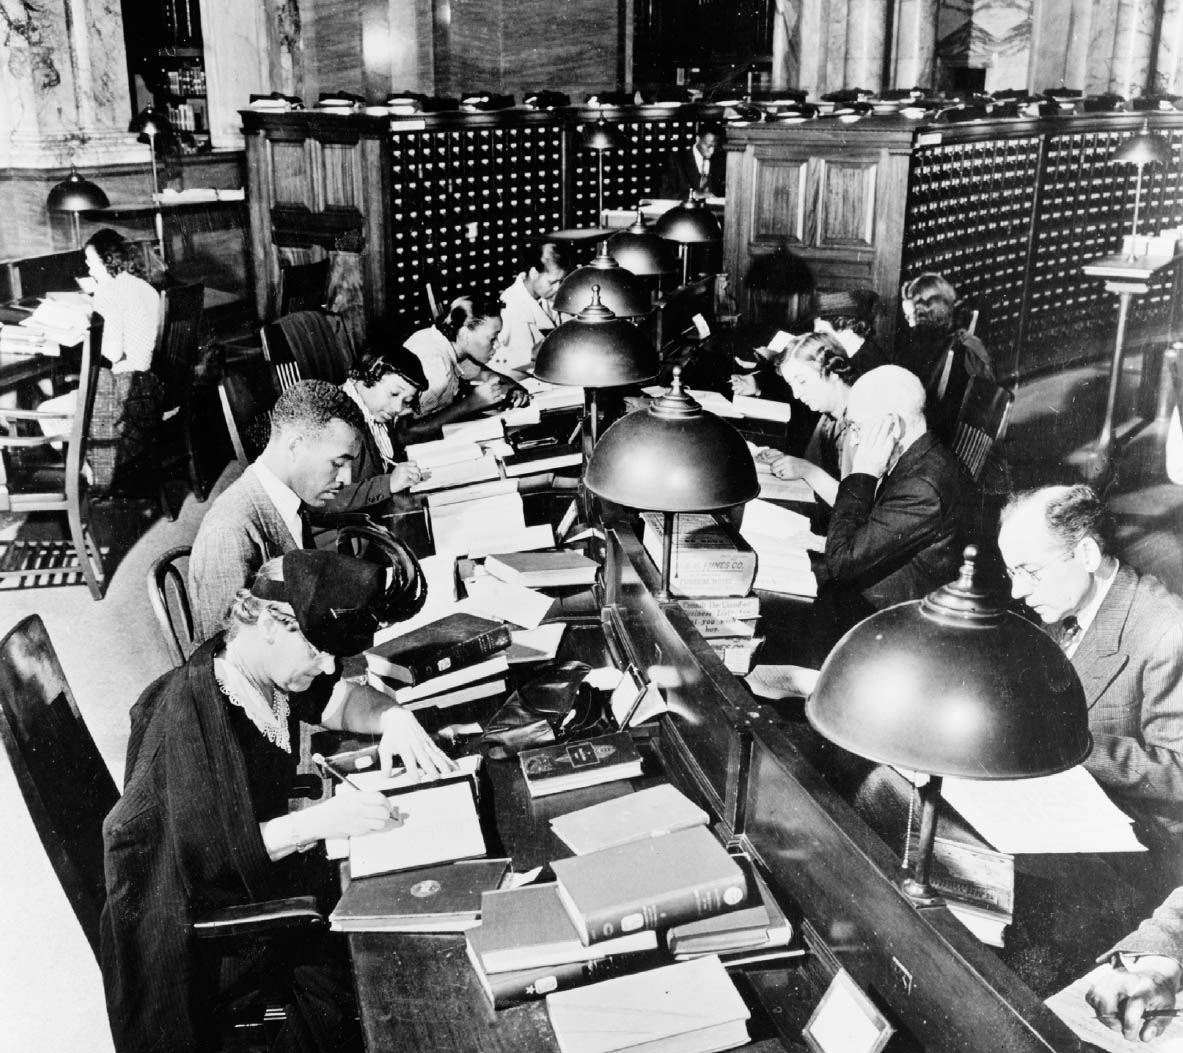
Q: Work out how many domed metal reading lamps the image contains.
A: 10